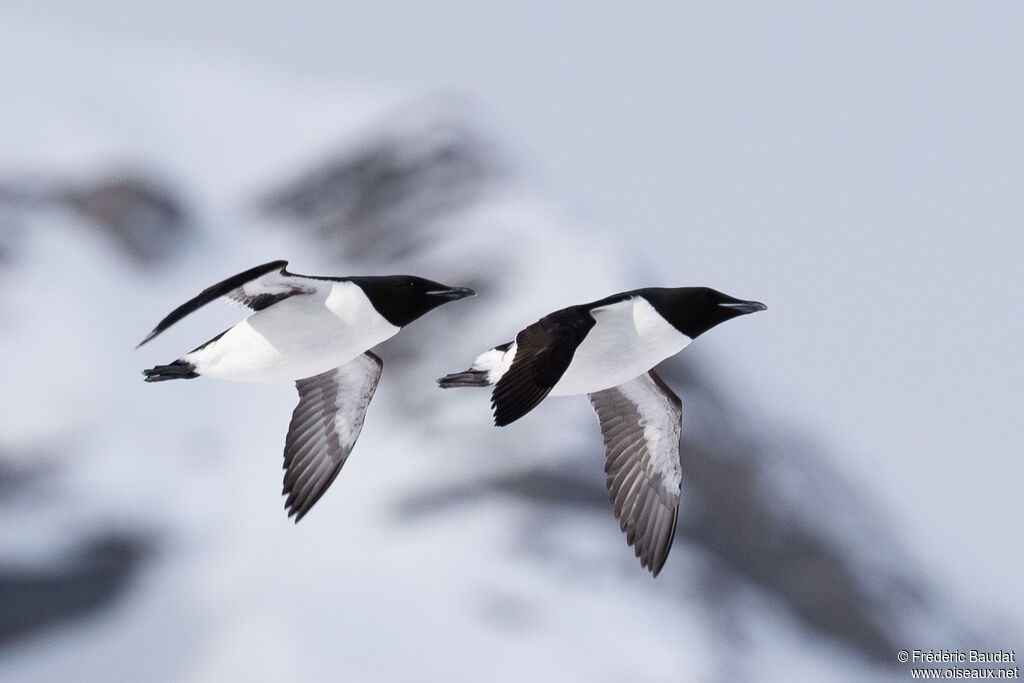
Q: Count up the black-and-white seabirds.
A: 2